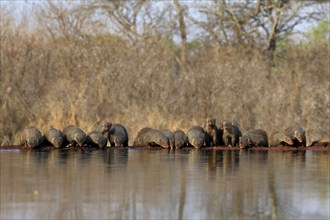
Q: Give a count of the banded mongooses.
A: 15